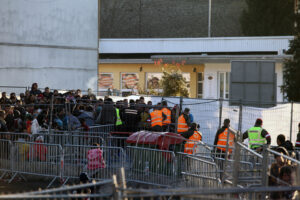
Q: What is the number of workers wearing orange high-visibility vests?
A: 5